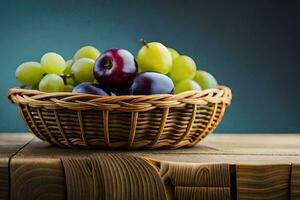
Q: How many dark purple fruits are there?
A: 3